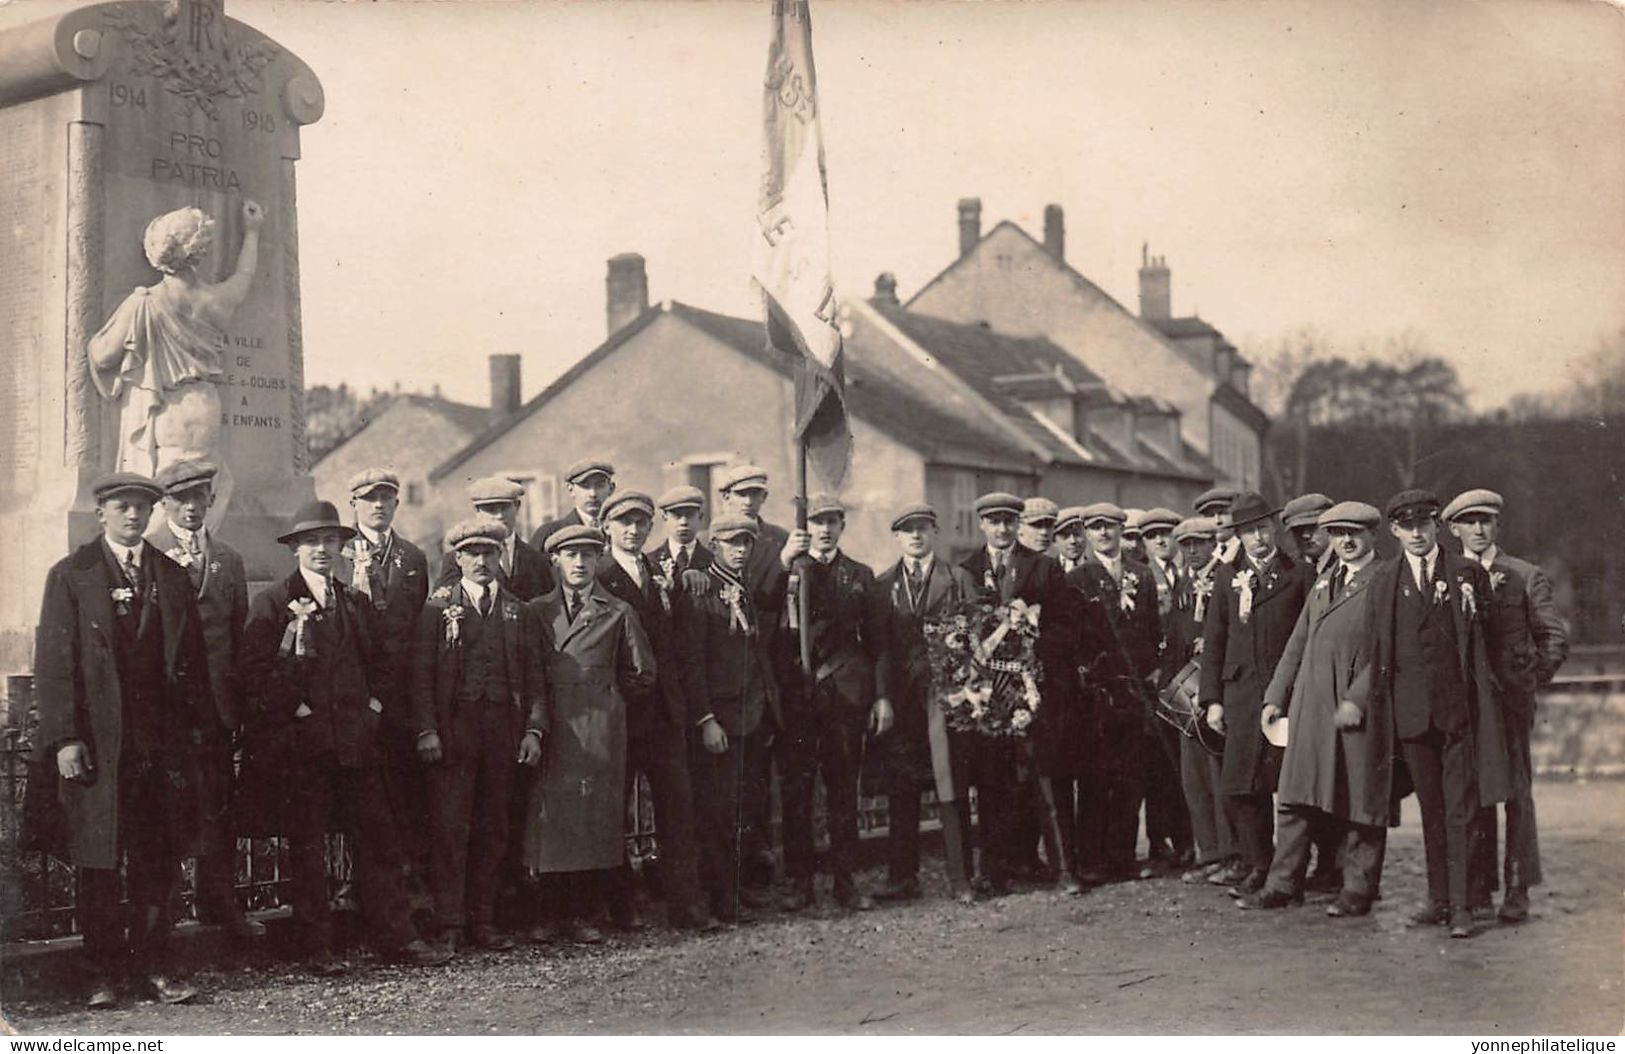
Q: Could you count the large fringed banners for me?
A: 1